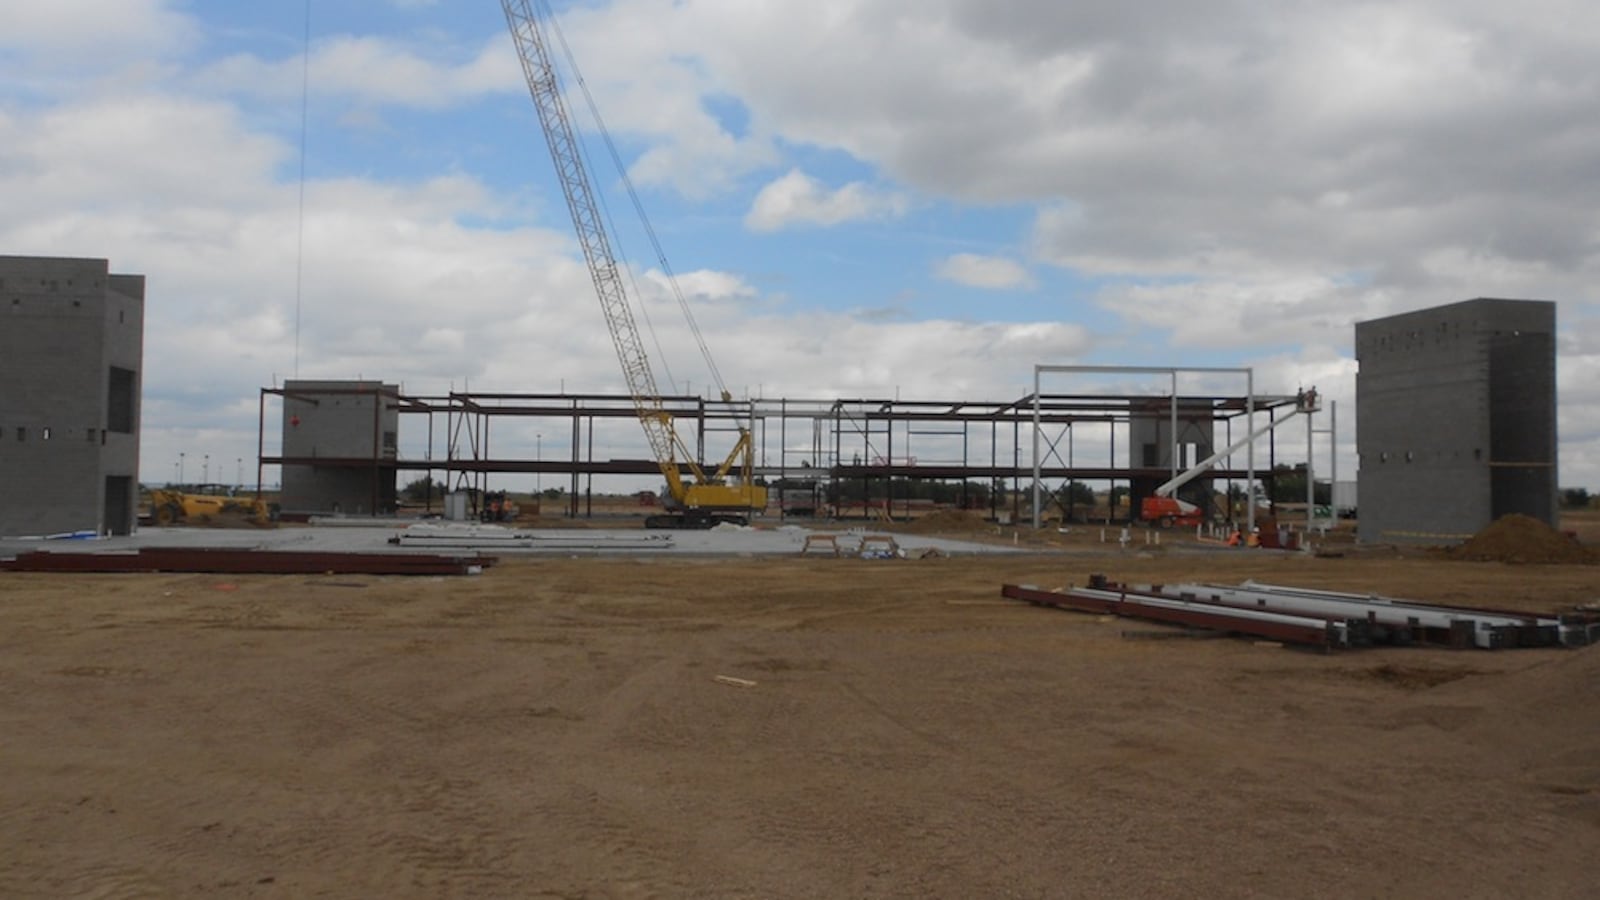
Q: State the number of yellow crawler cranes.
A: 1